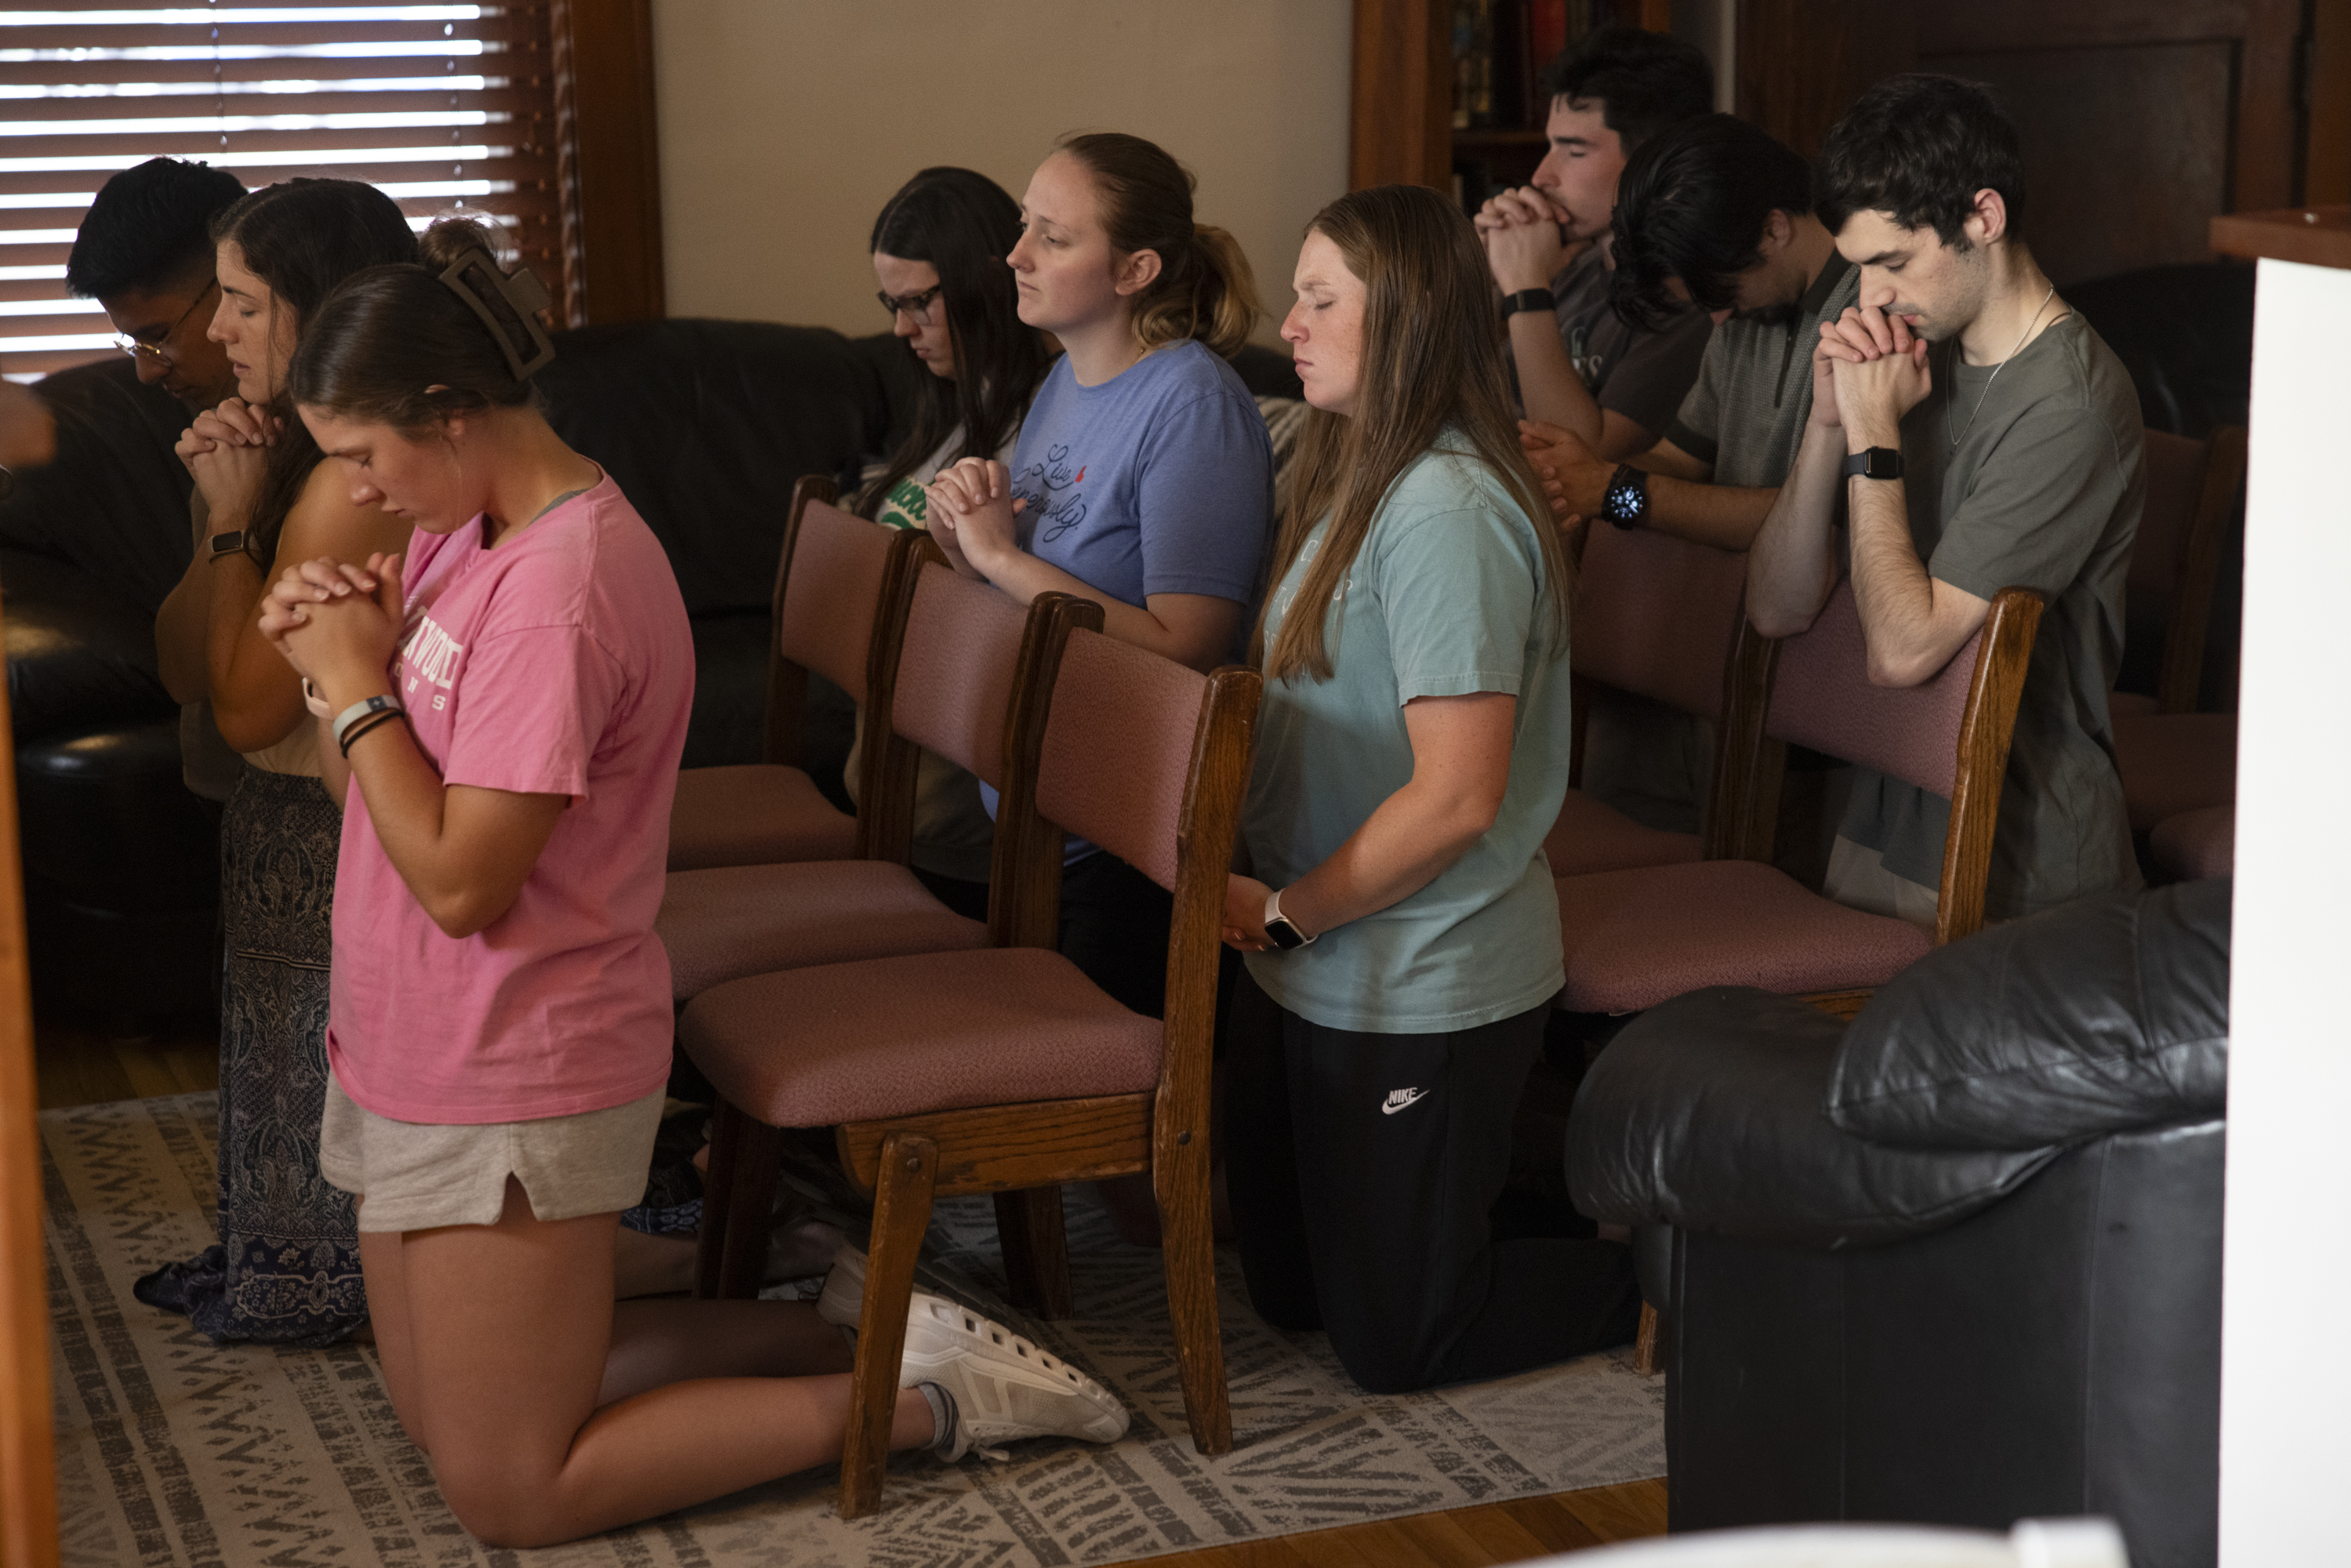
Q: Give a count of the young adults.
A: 9